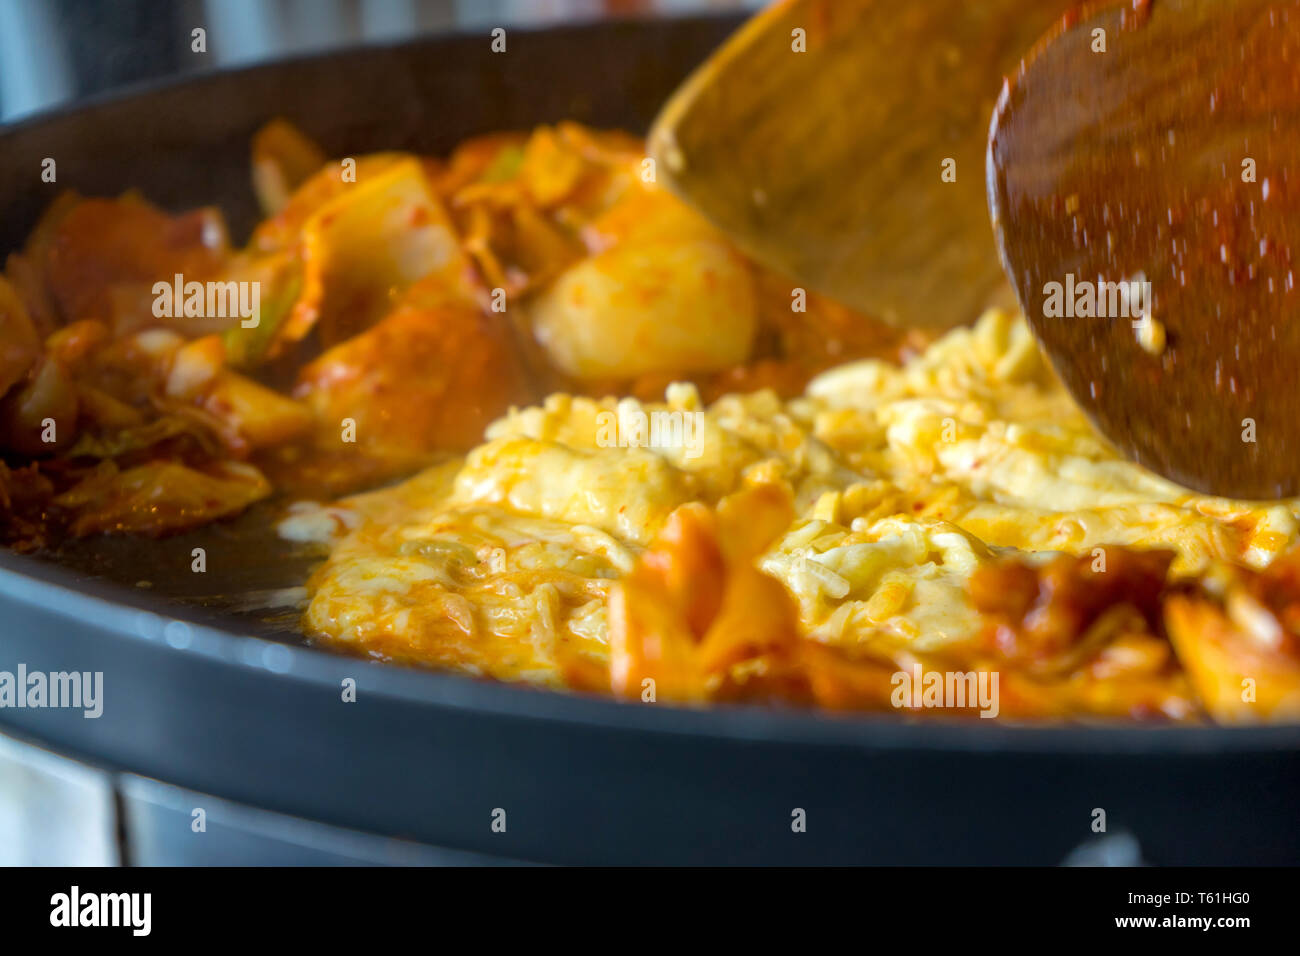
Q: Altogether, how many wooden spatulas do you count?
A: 2